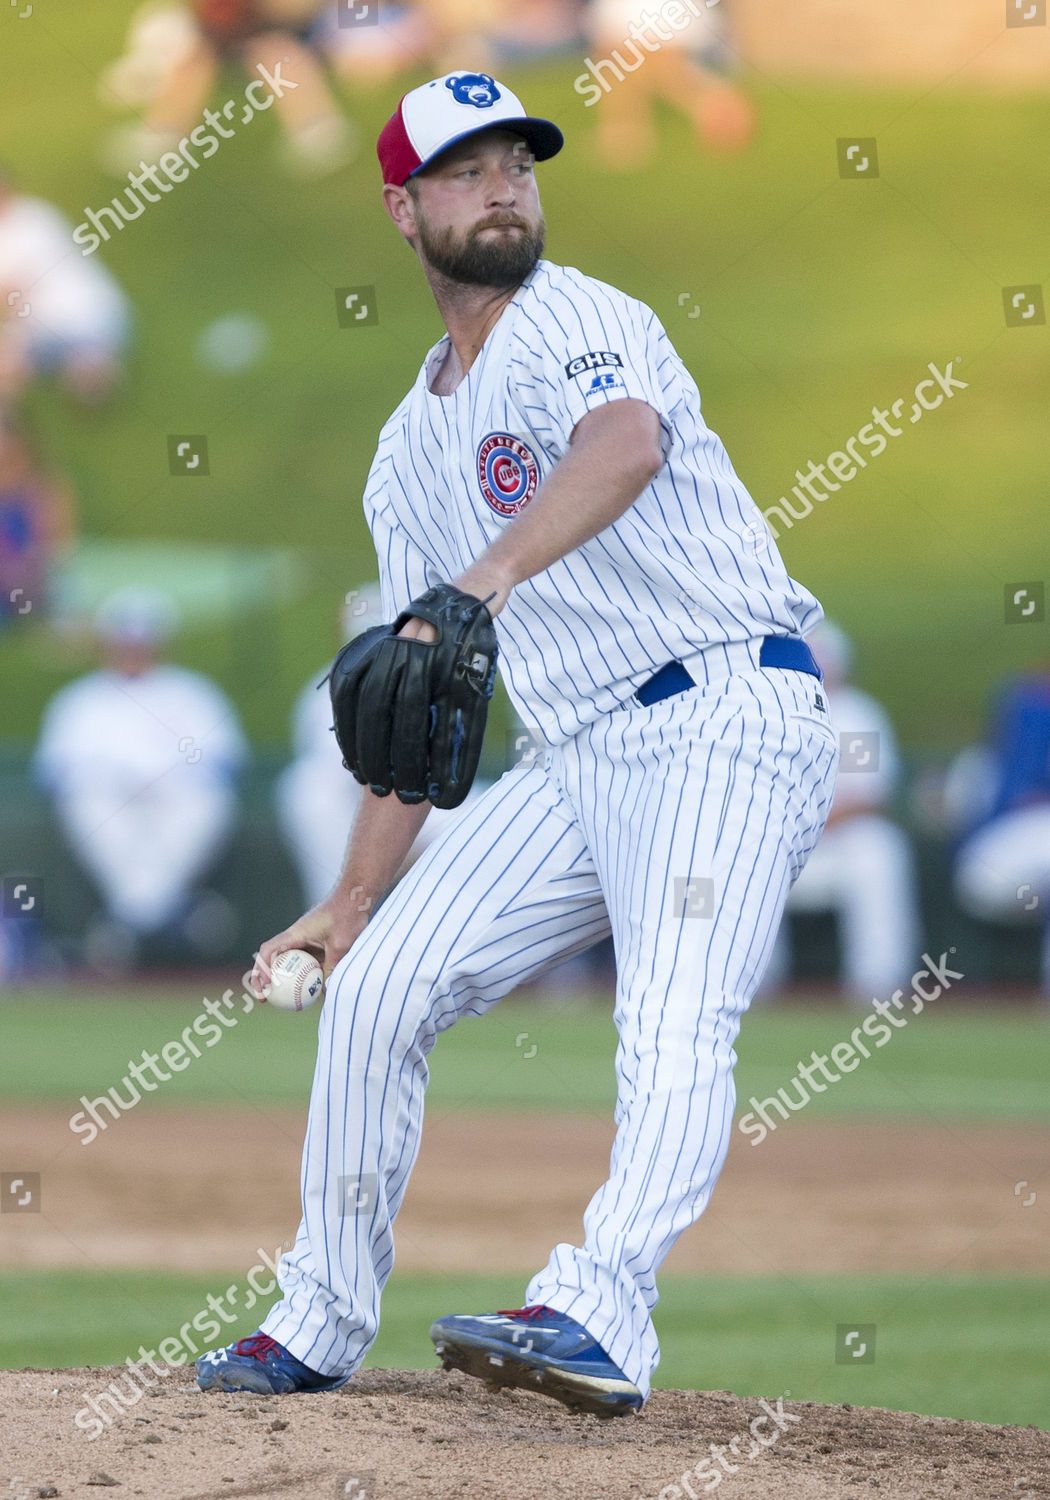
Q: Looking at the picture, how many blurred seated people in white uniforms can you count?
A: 3